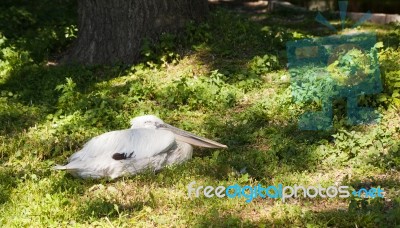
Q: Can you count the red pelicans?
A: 0